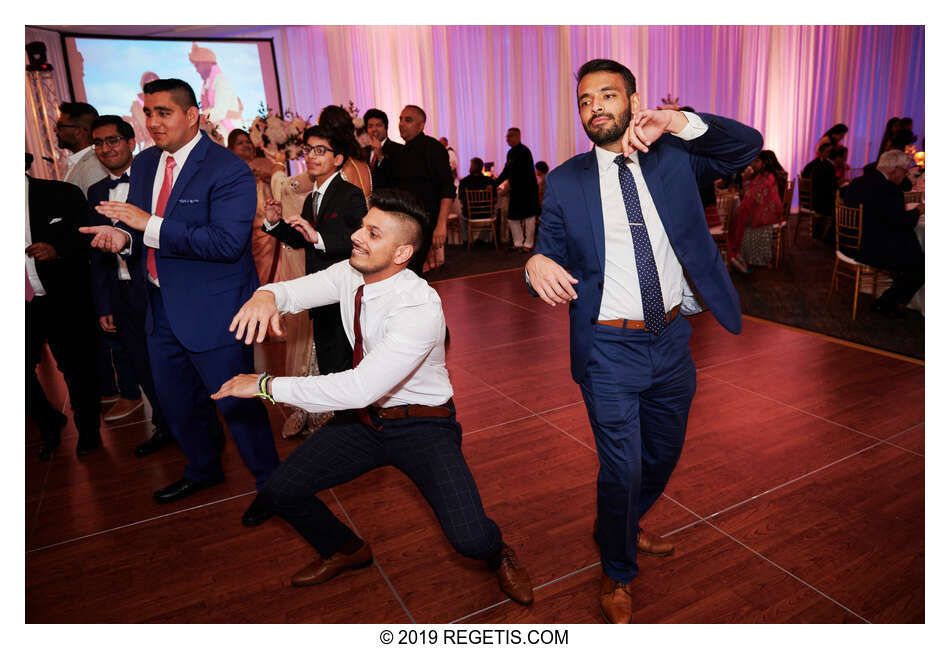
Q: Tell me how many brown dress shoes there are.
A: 4